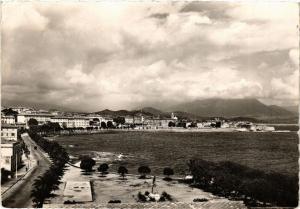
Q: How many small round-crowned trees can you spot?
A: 5